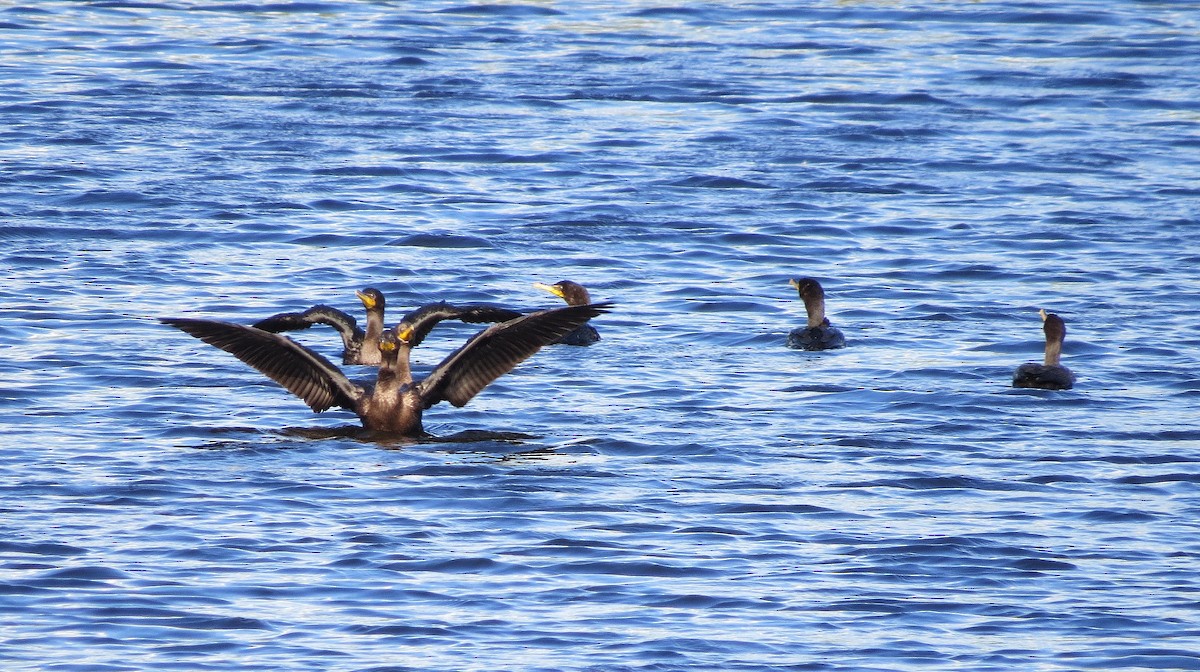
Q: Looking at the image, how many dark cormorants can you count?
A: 6